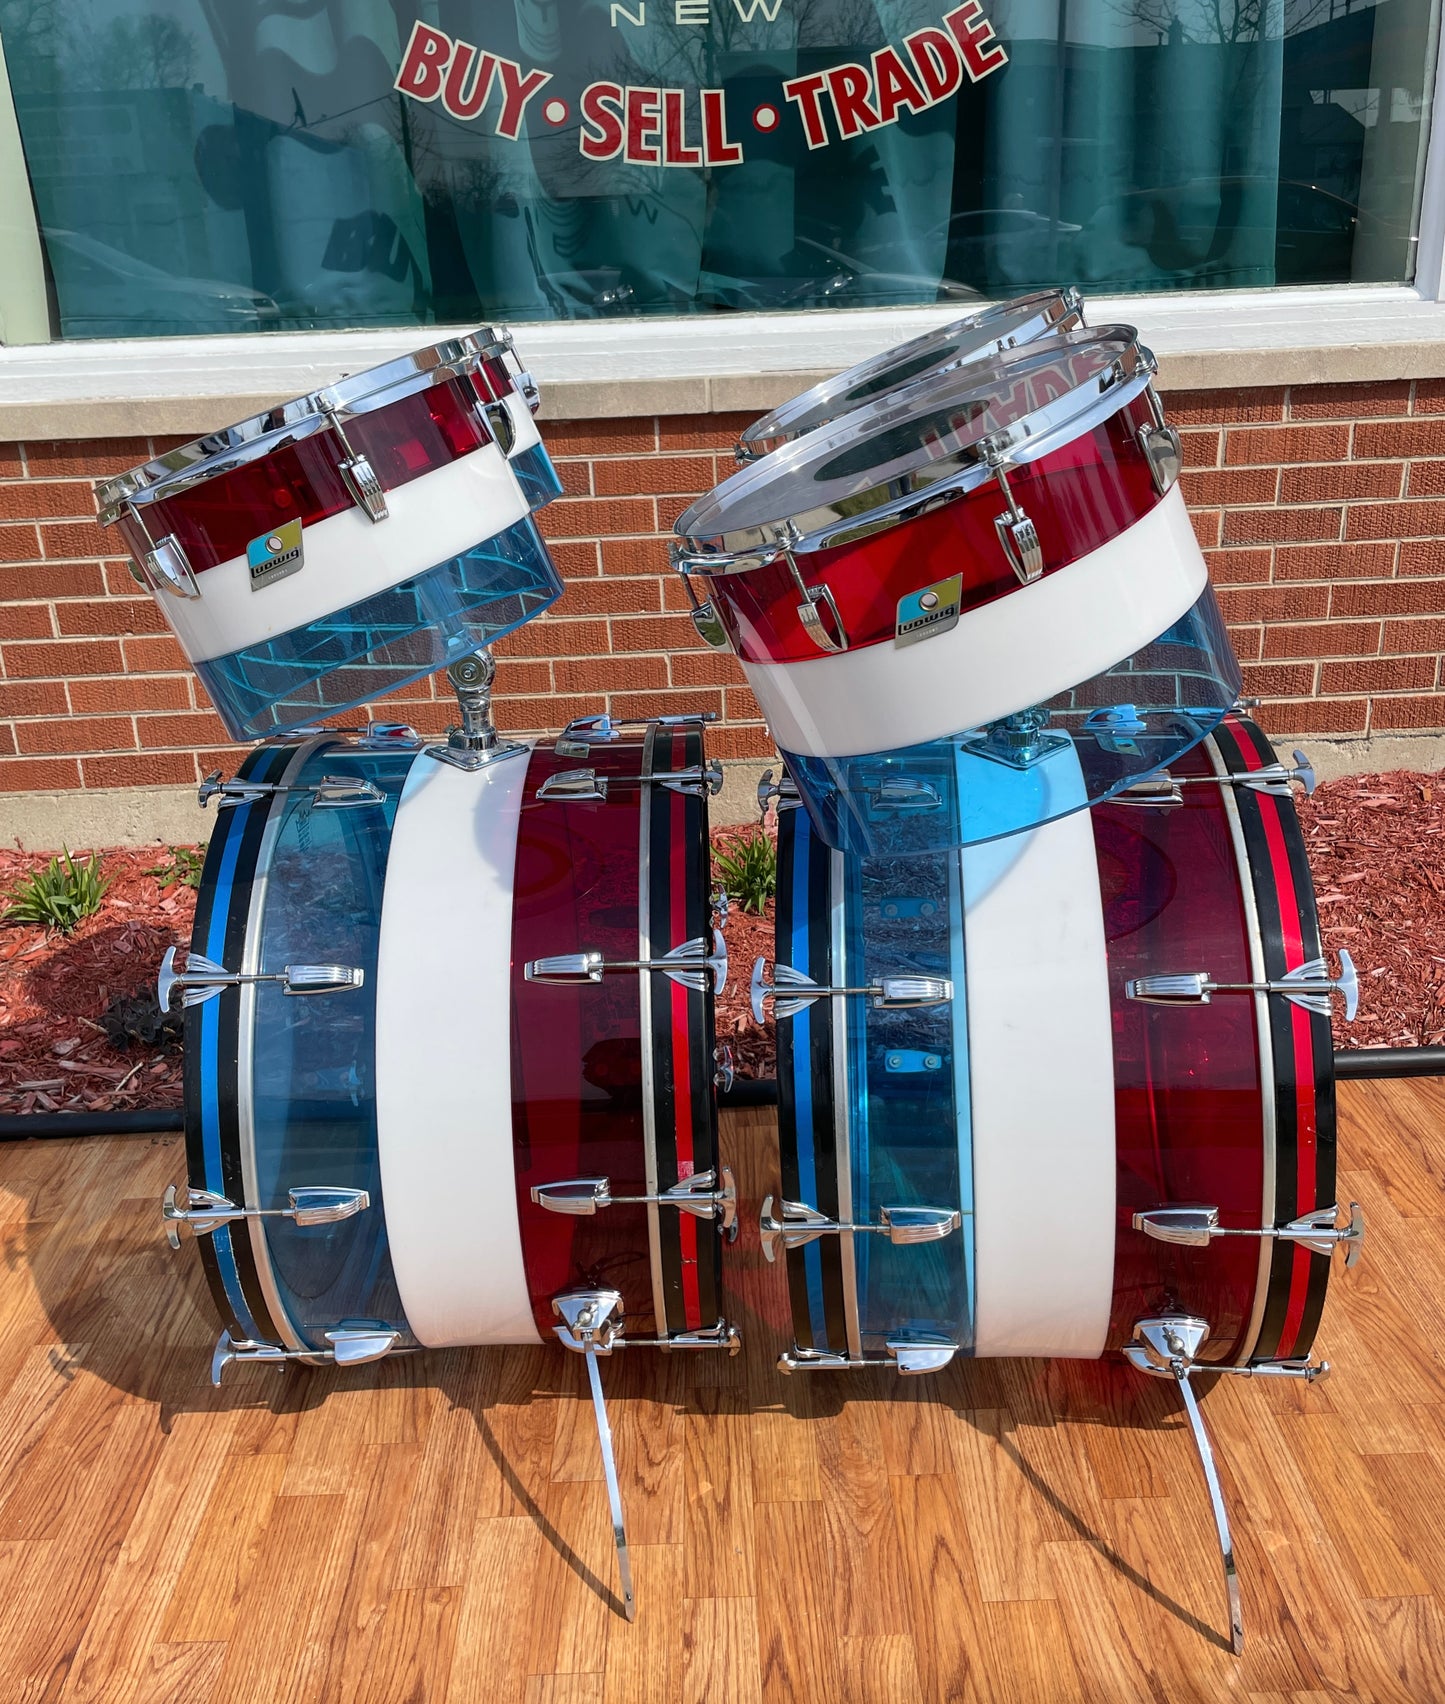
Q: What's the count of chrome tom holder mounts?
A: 2